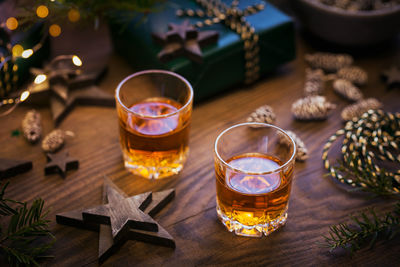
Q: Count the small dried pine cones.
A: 10